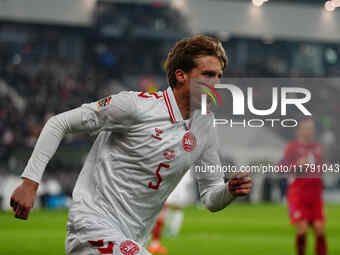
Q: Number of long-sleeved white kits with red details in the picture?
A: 1